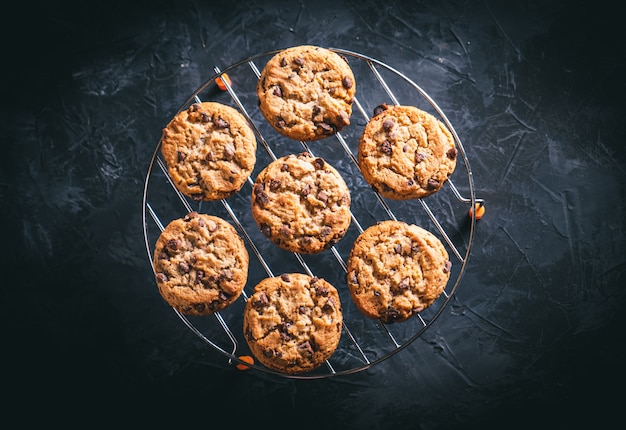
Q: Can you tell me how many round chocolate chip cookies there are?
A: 7